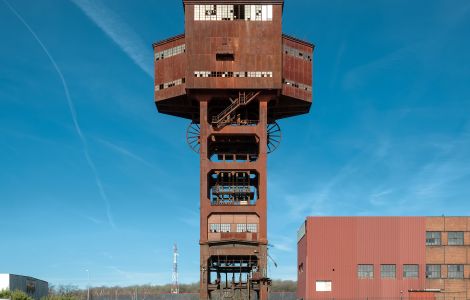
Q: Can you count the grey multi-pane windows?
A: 7